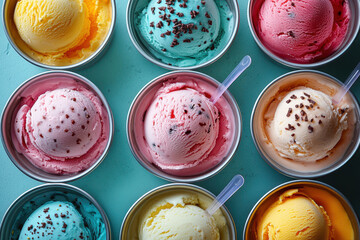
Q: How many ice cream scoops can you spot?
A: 9